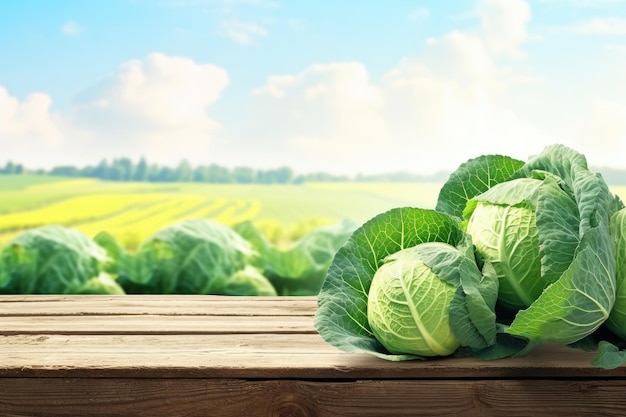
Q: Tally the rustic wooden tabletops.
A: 1